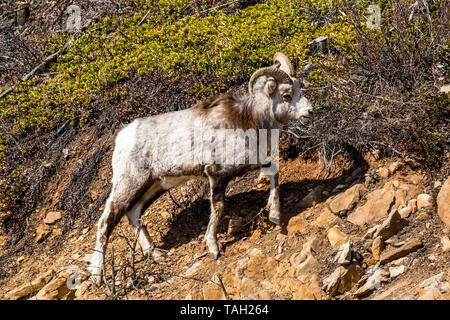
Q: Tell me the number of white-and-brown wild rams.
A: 1